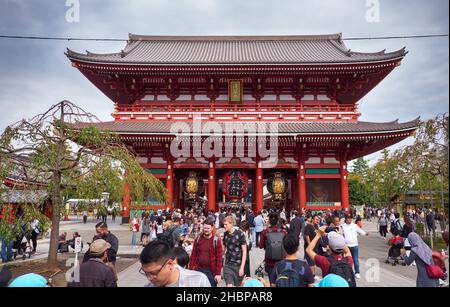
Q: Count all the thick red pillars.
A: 6